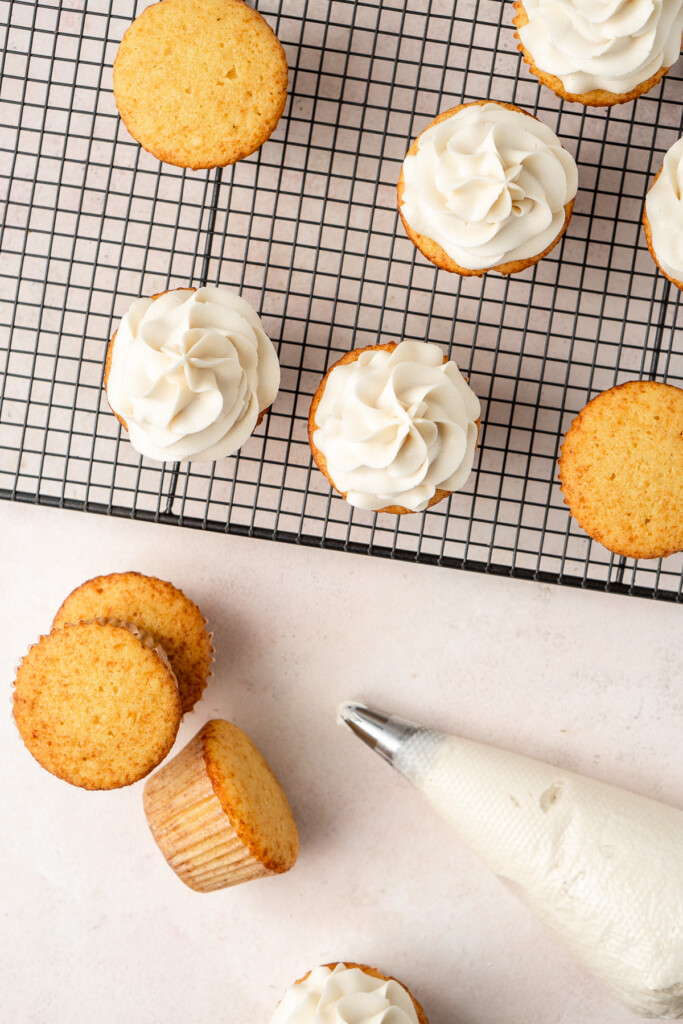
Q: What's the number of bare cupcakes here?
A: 5